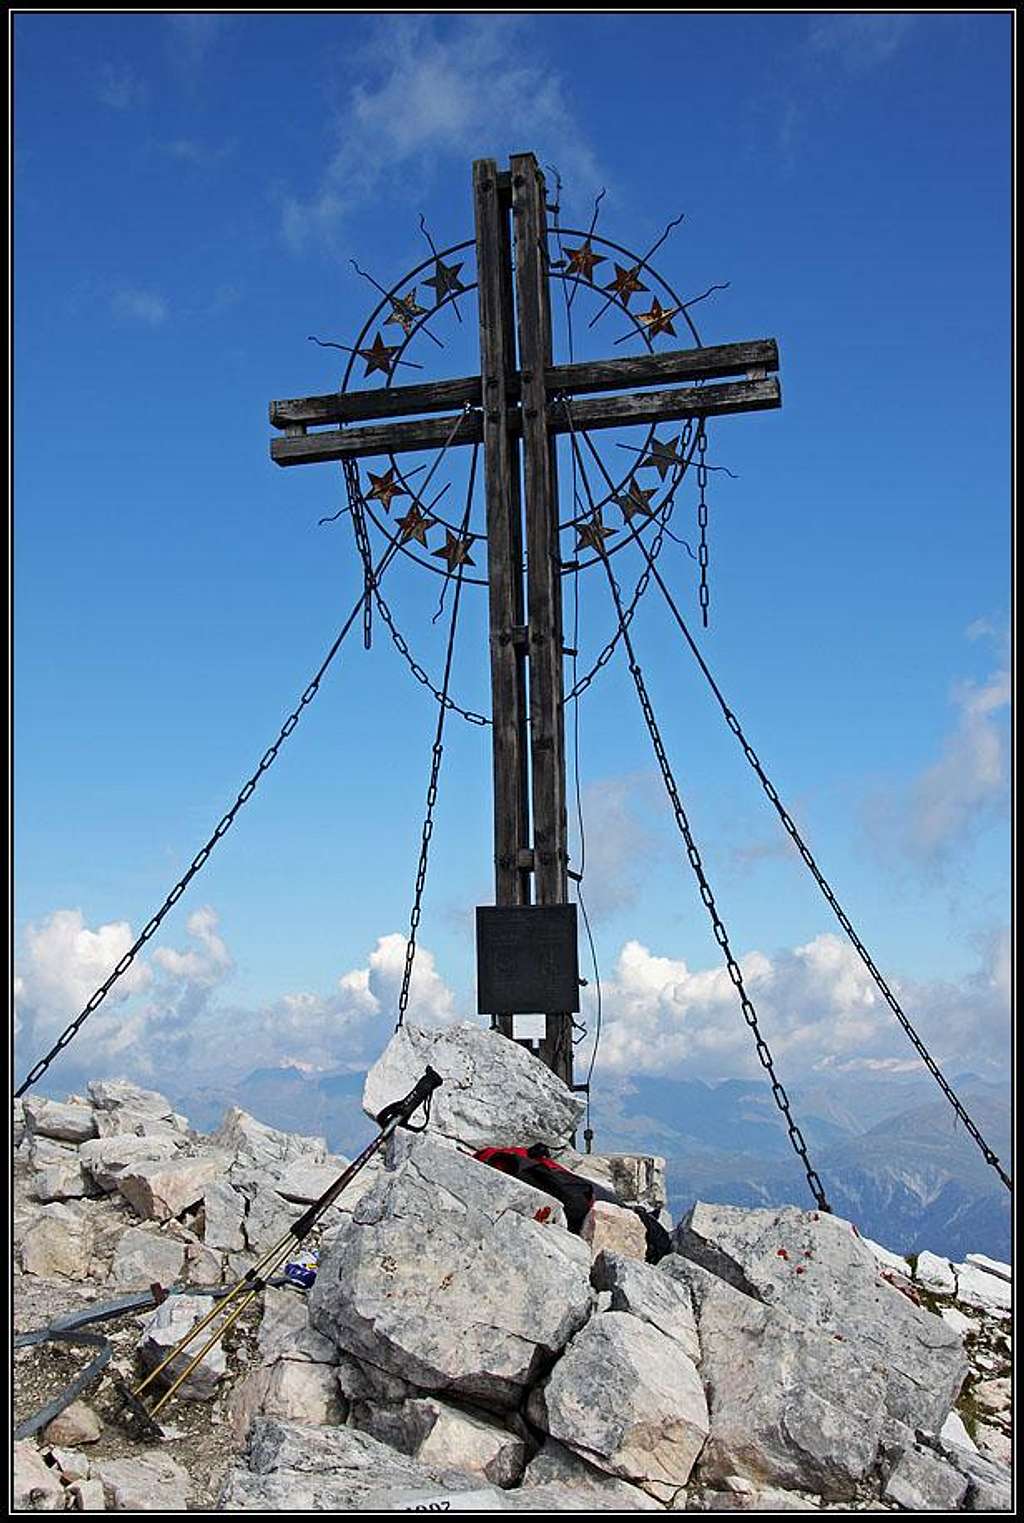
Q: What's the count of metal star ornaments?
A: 12